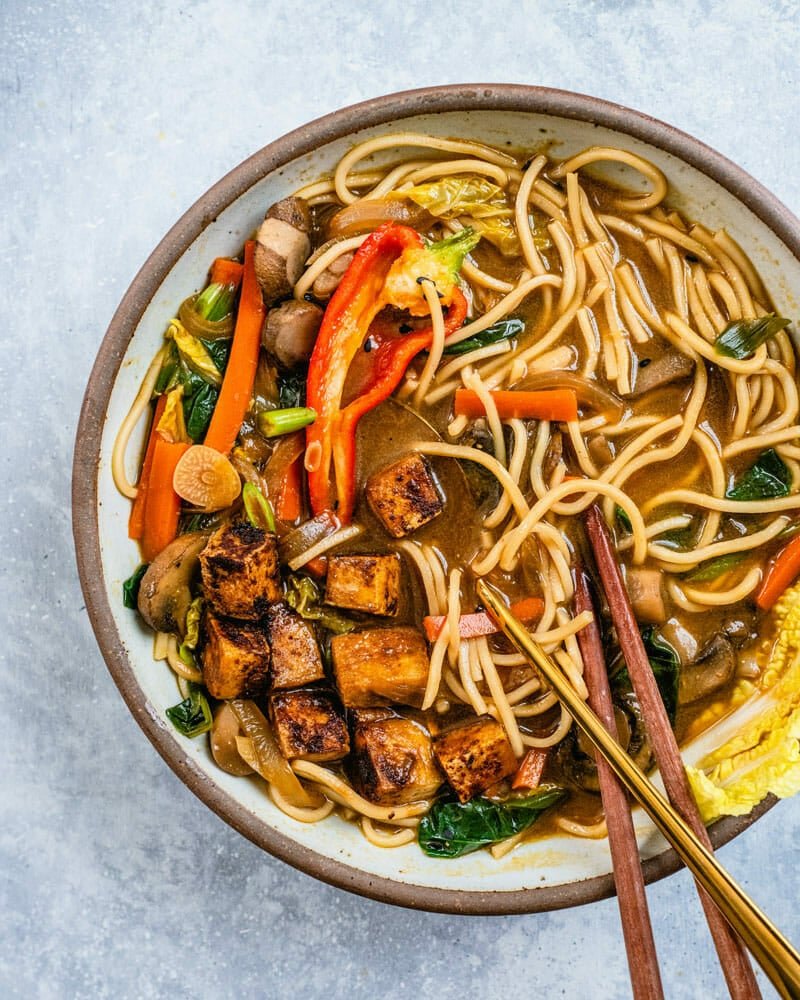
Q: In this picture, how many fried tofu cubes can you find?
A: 9